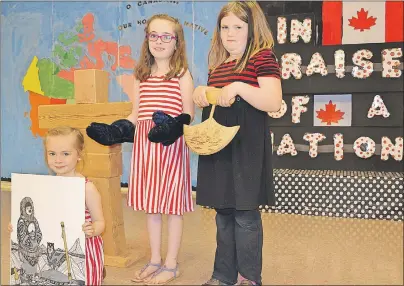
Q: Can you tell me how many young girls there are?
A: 3